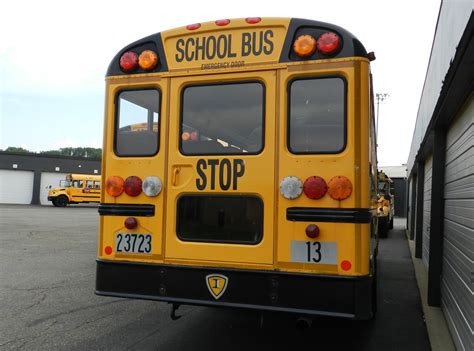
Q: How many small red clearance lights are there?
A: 3